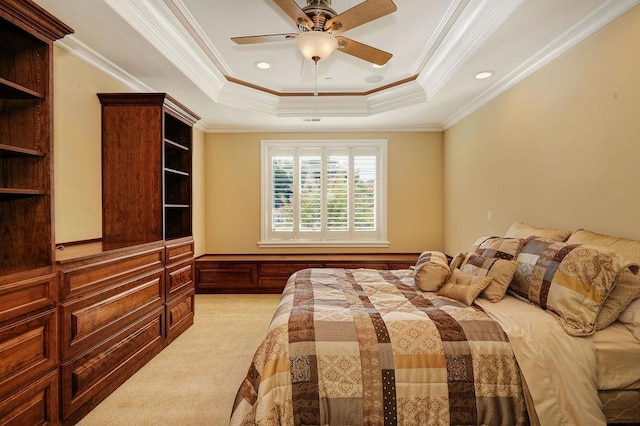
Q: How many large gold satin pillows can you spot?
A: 2